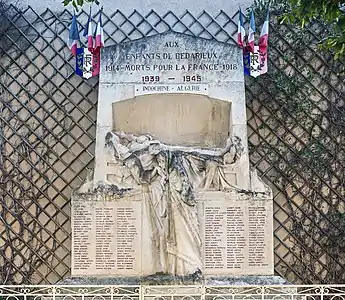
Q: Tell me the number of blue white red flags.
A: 6